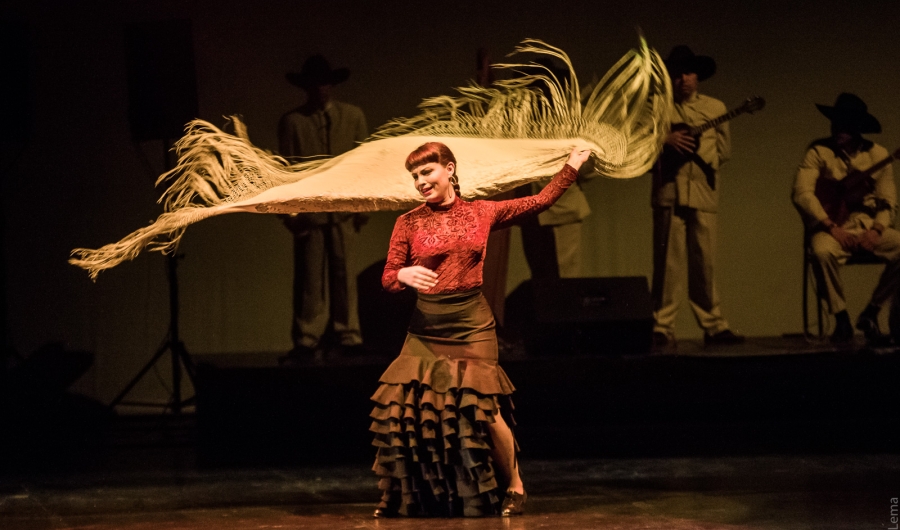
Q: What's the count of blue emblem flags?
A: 0